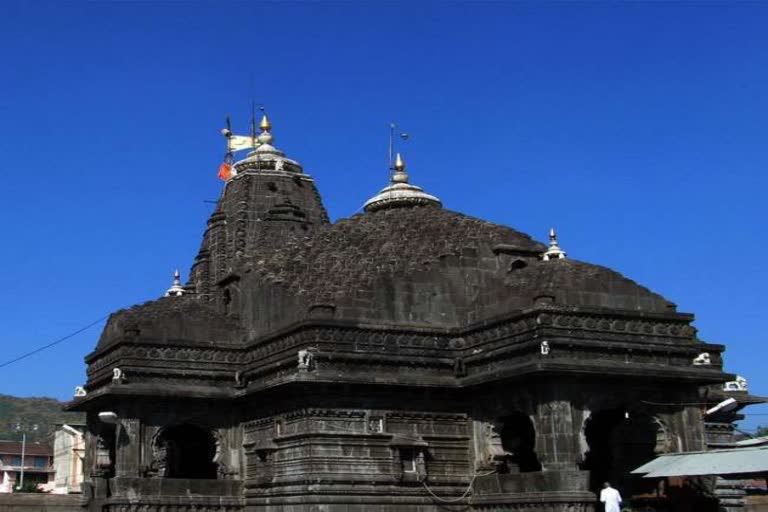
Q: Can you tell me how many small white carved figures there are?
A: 6